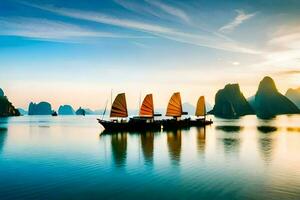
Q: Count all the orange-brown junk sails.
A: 4